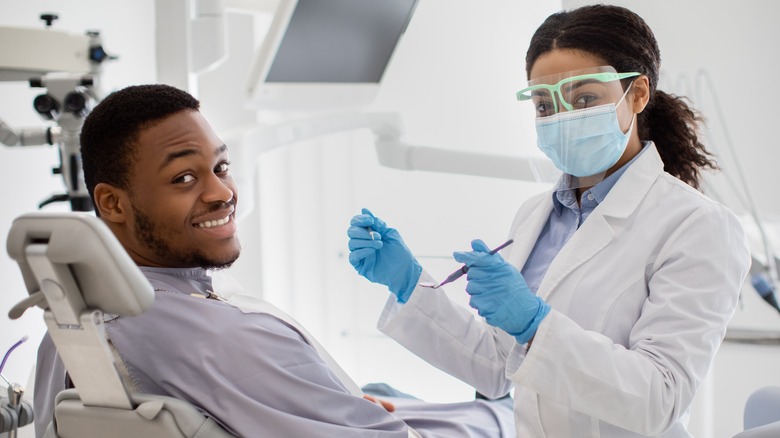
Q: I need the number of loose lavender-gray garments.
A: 1